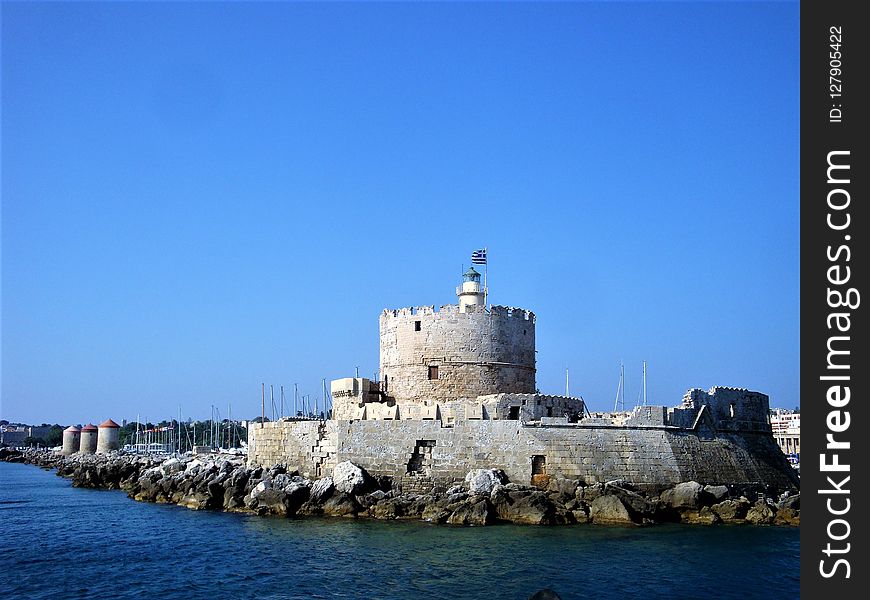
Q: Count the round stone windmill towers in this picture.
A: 3